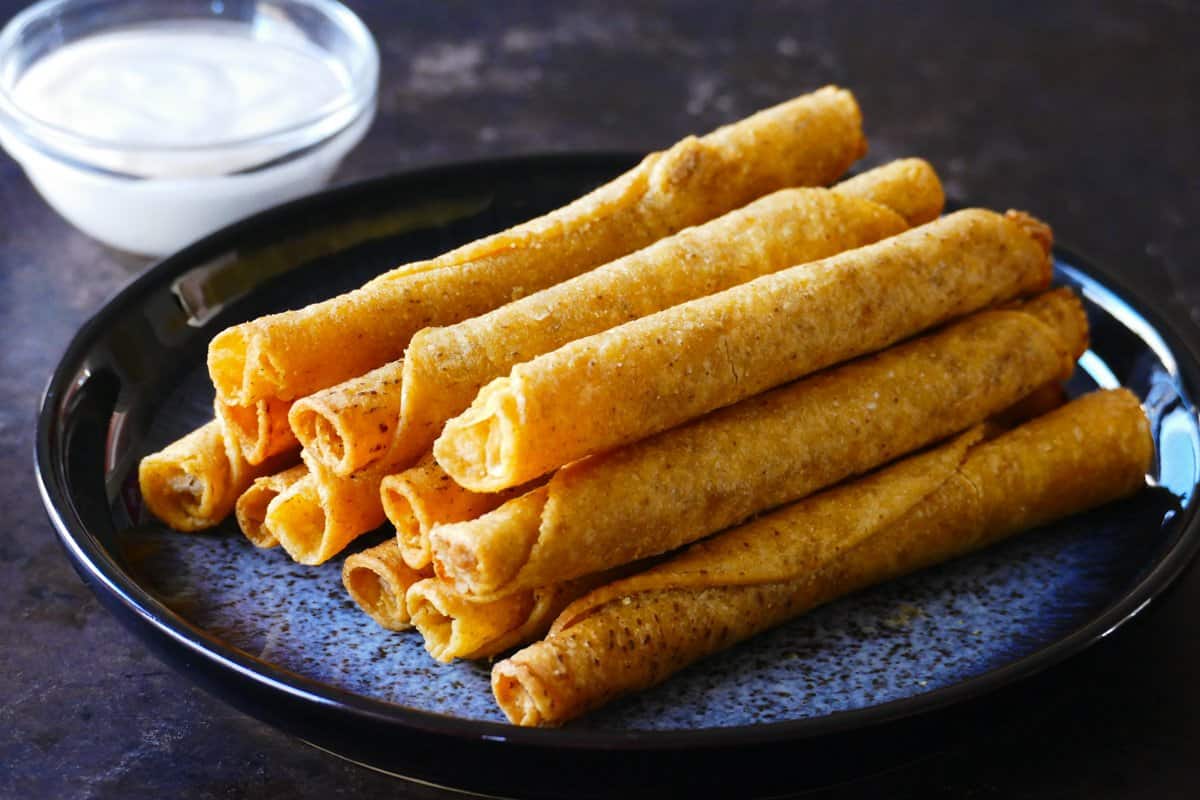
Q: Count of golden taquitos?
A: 12